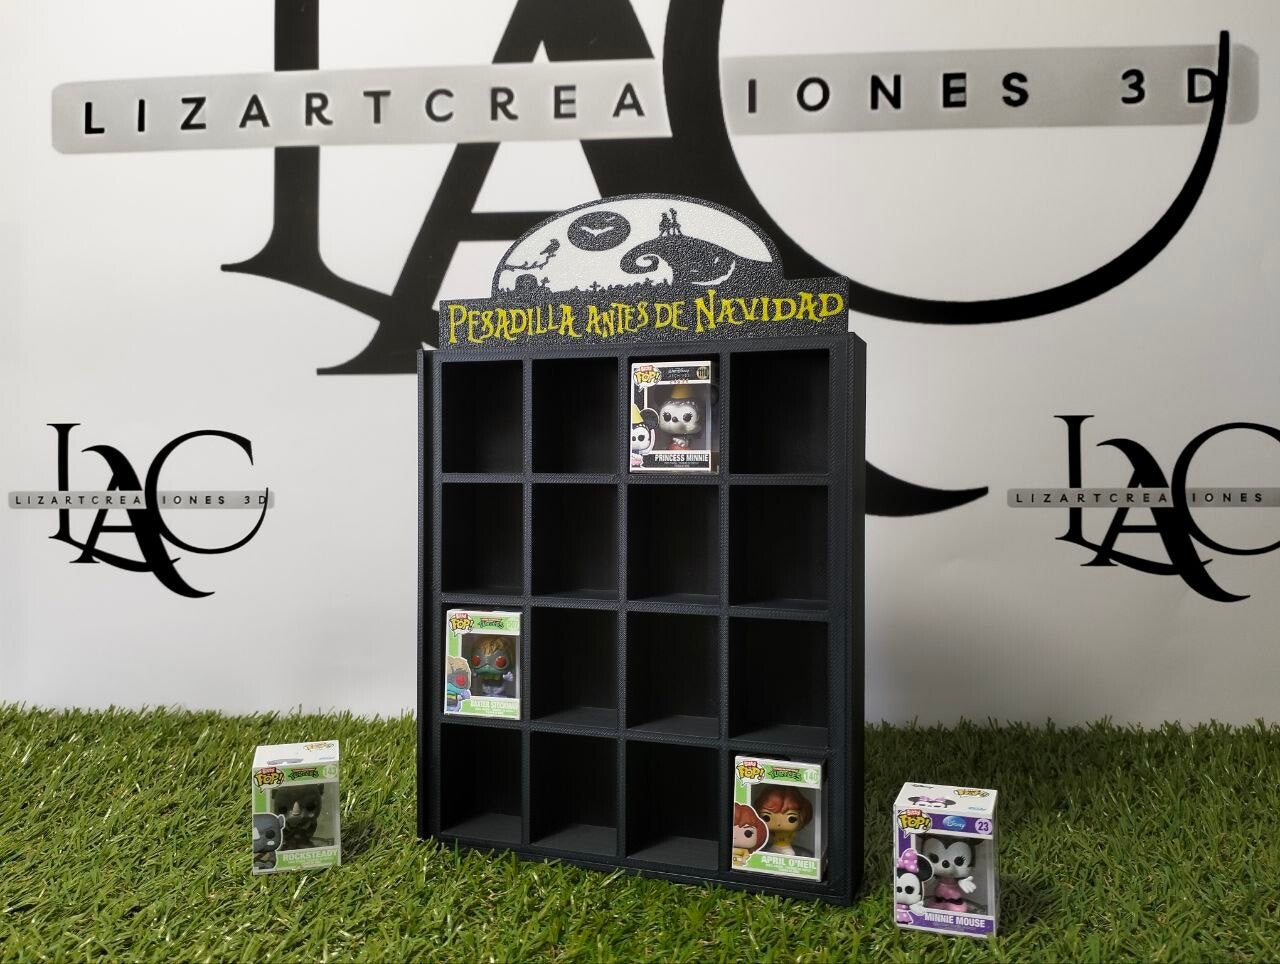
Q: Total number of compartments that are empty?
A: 13